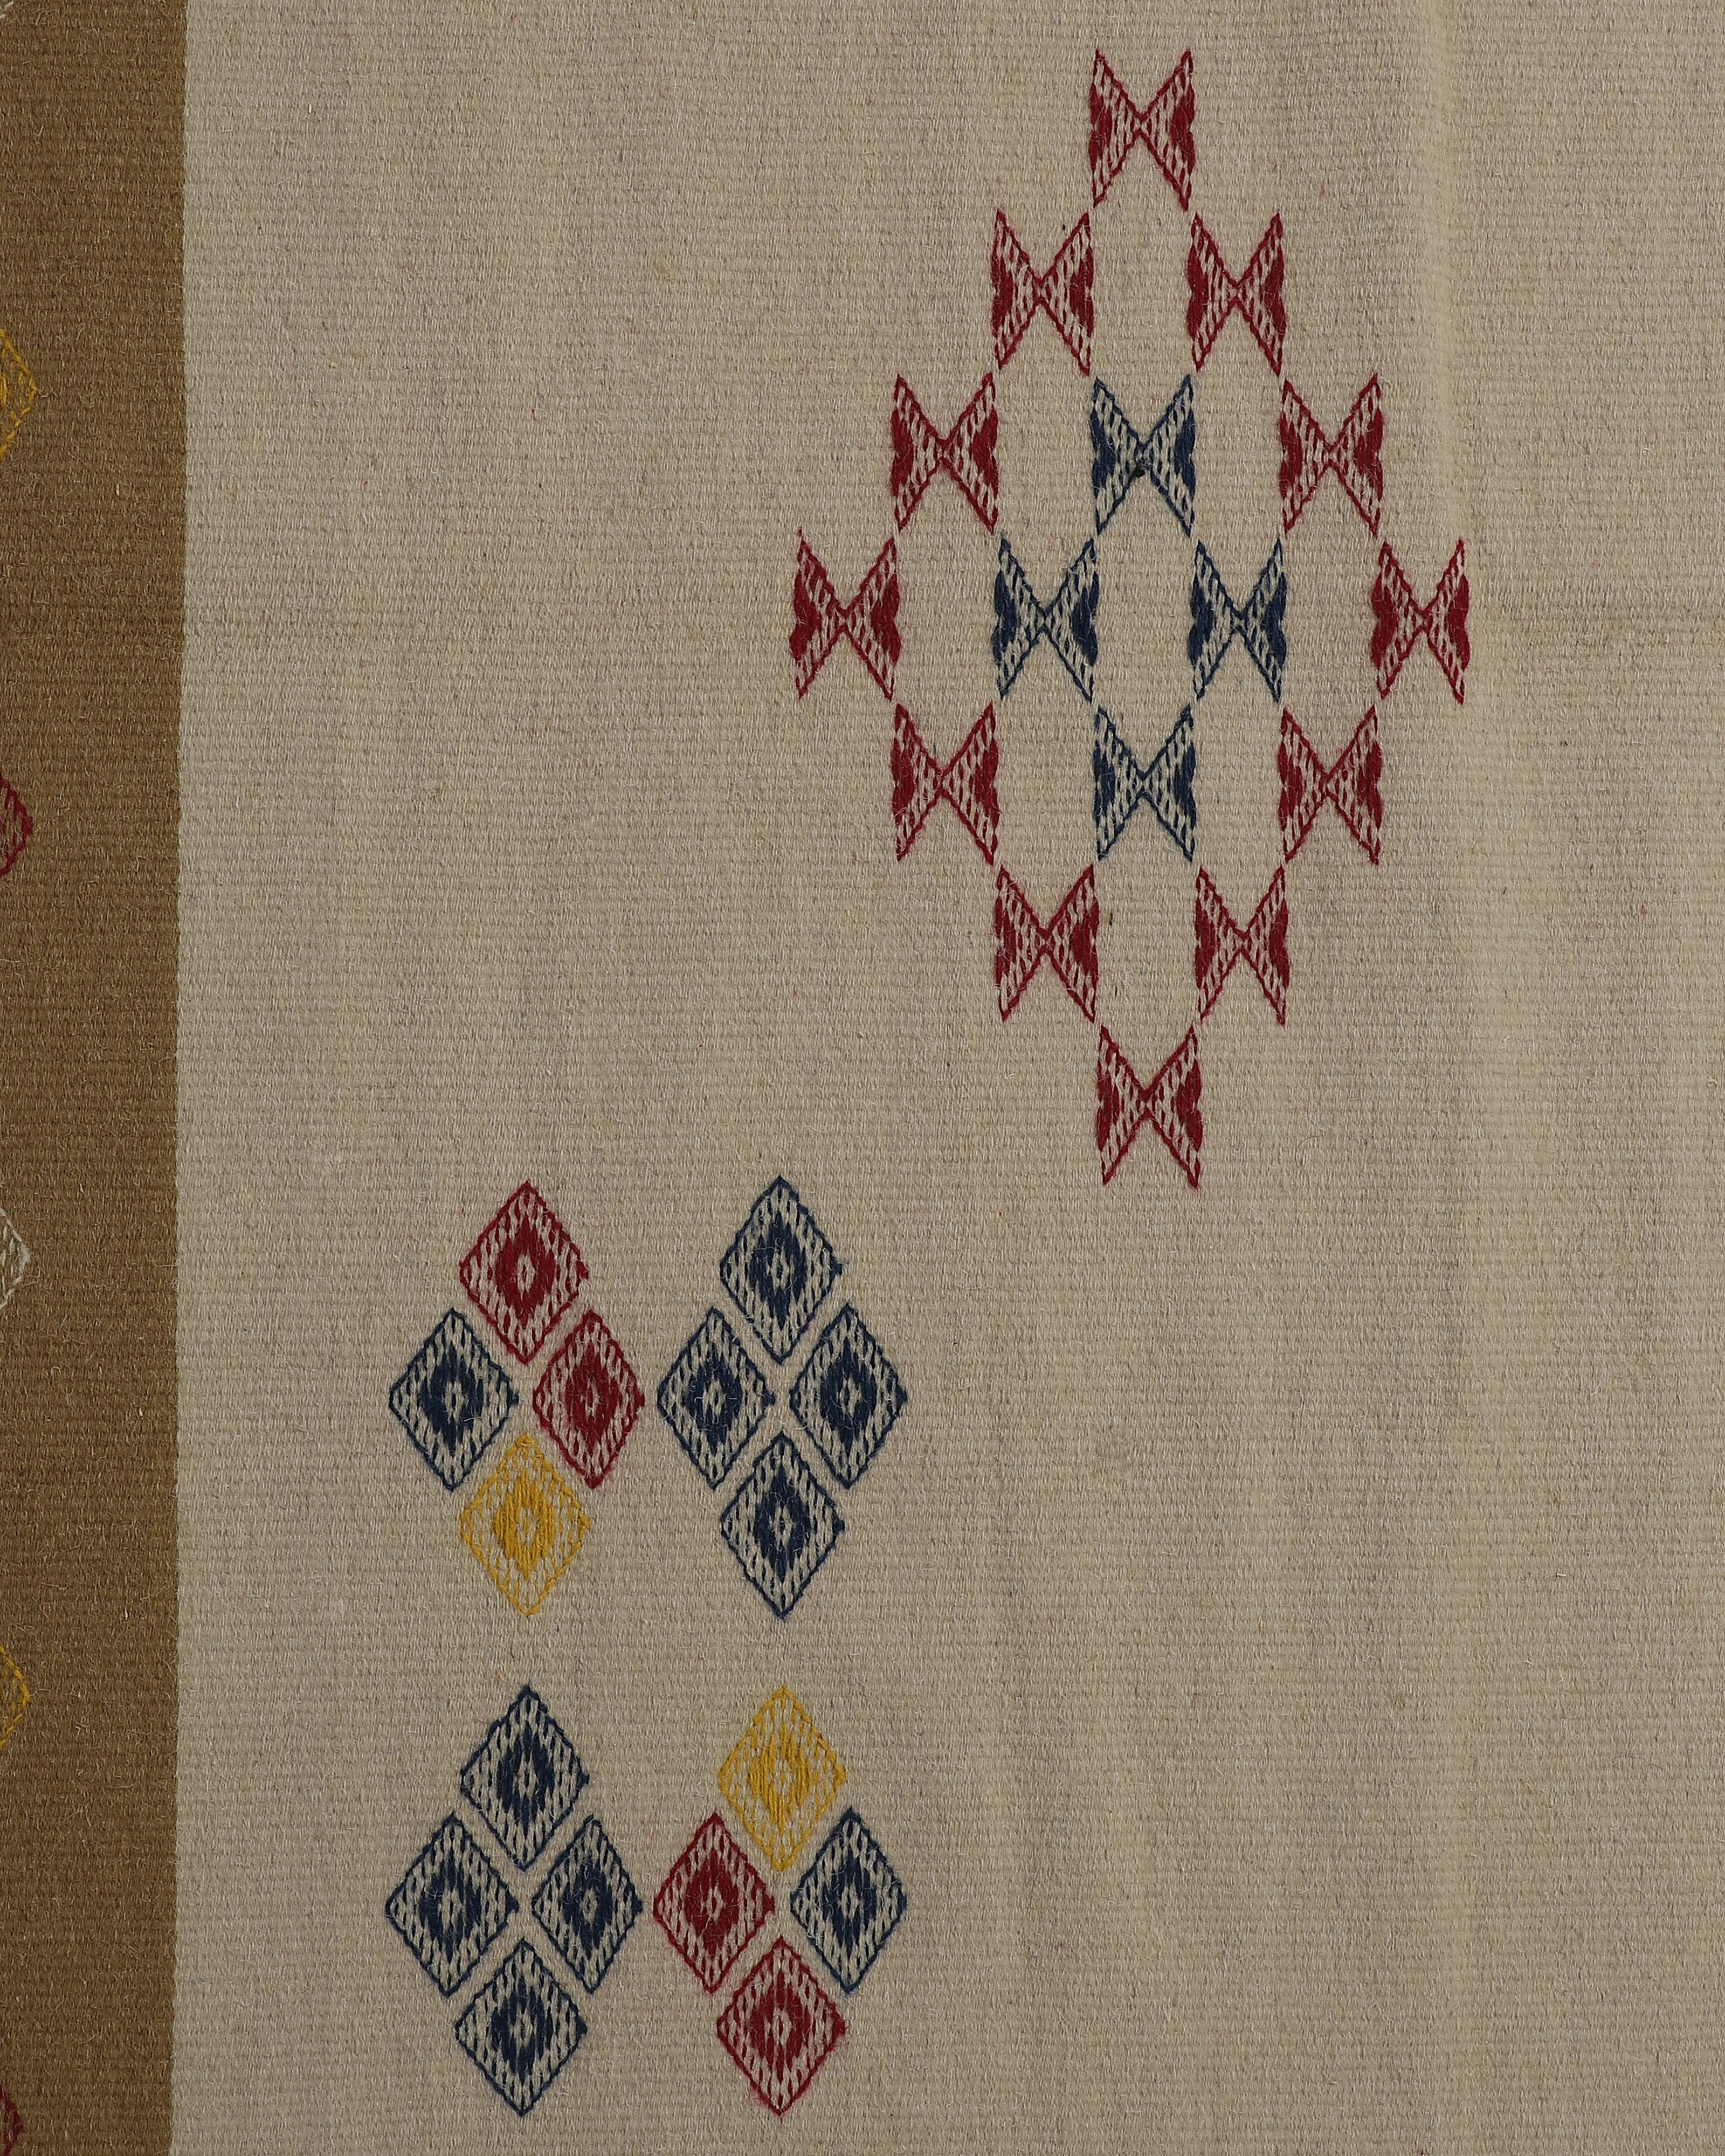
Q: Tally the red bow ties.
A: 12